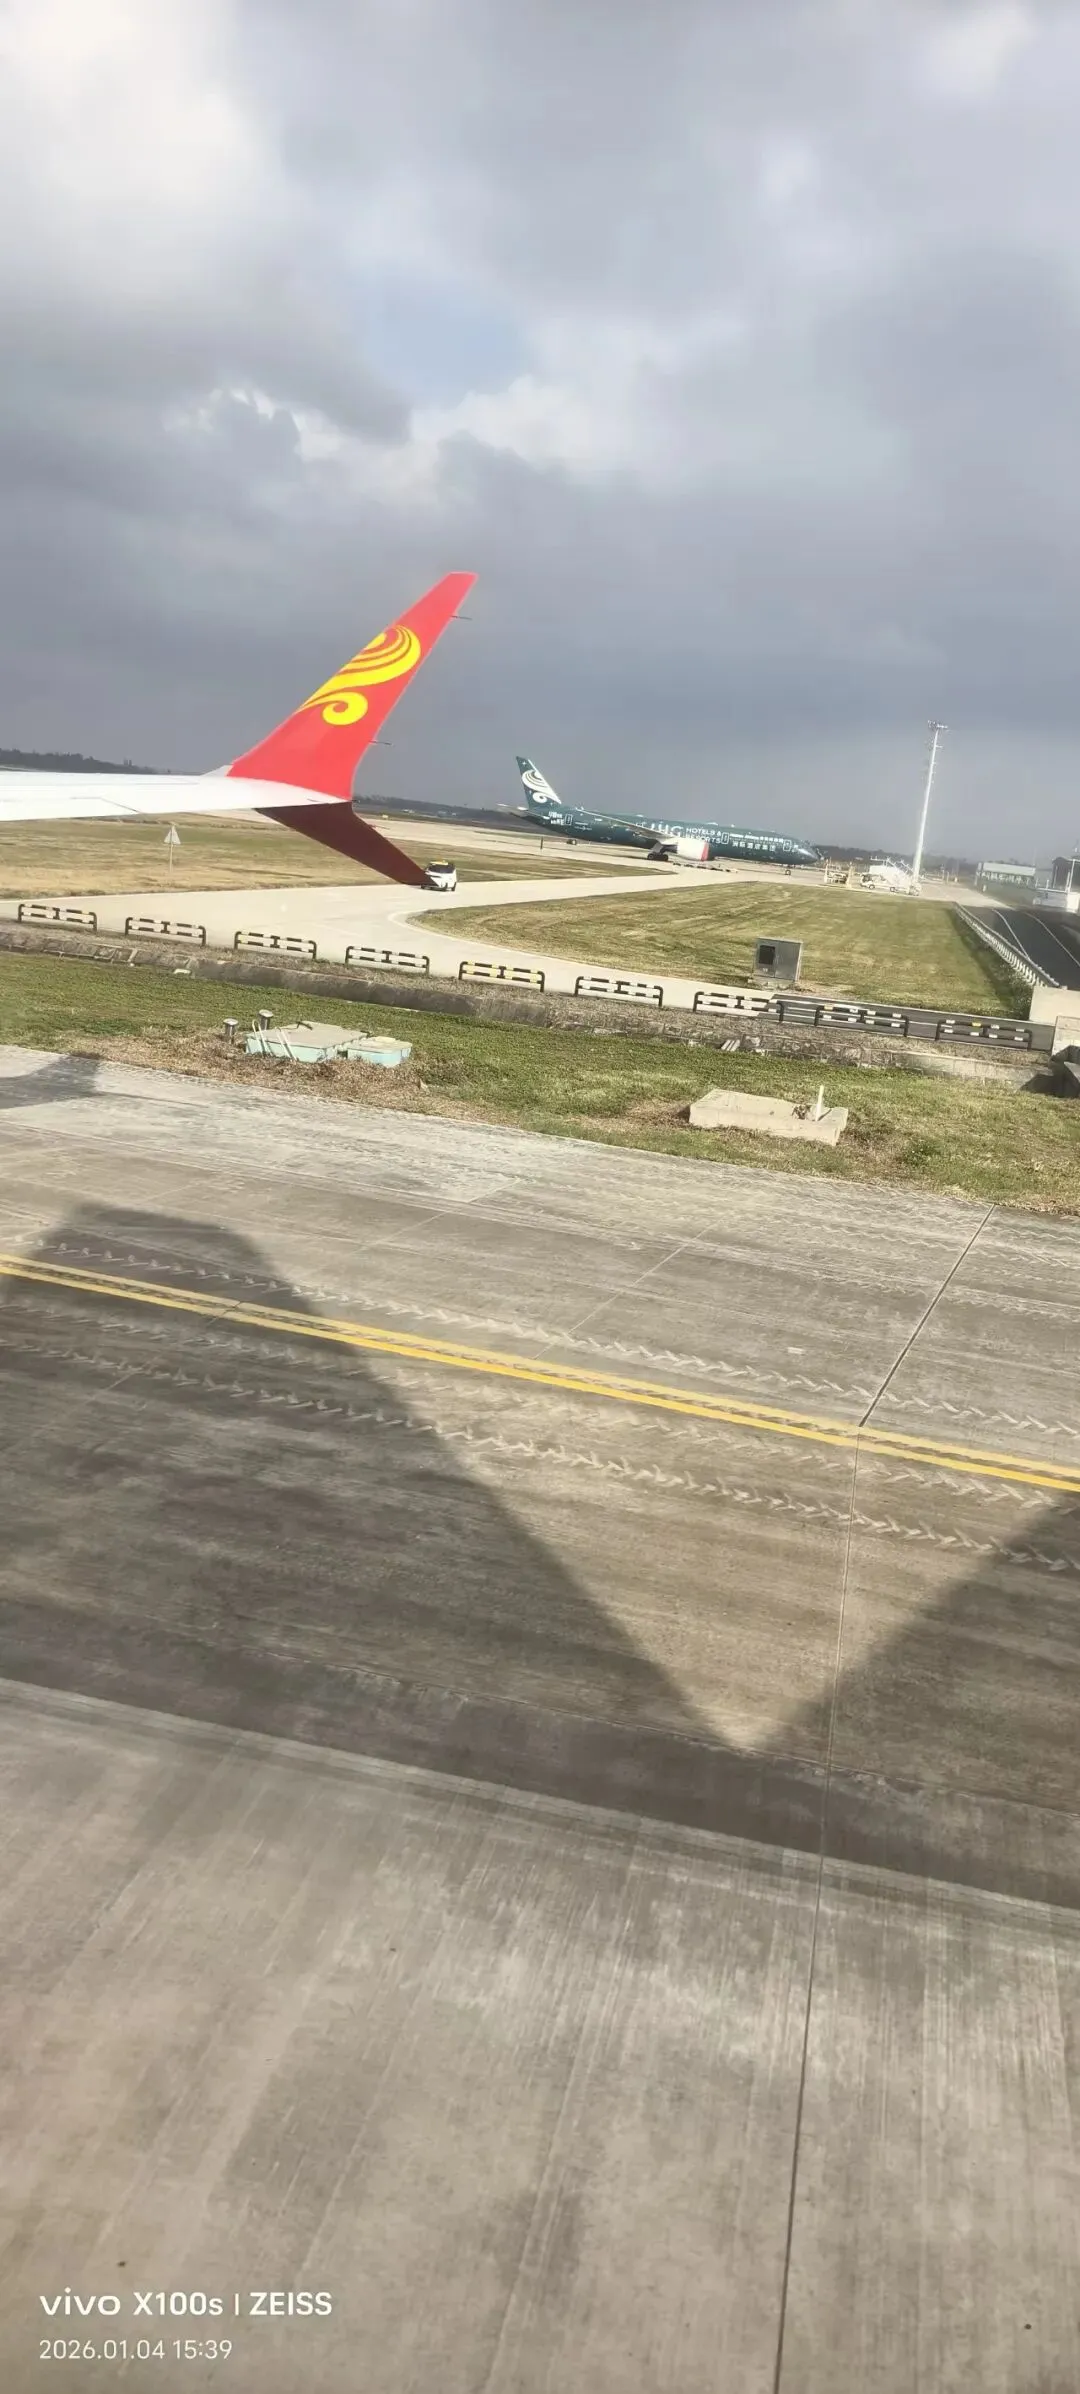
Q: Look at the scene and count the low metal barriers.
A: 9